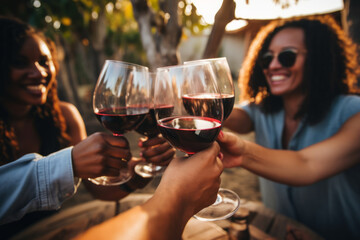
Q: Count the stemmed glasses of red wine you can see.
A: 4